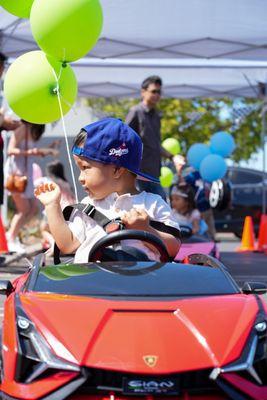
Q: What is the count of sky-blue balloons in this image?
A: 3